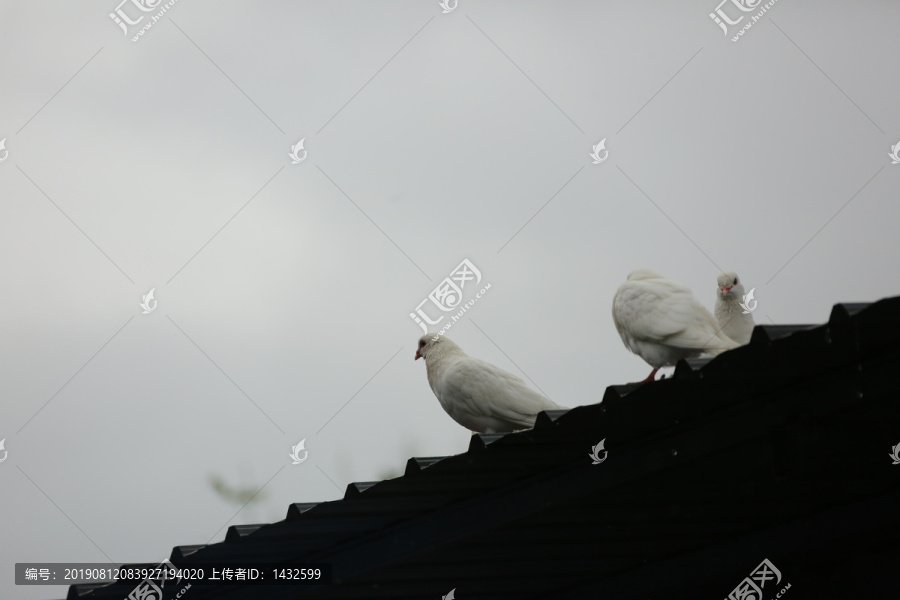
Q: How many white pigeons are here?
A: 3